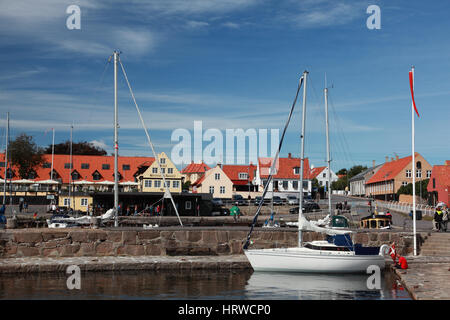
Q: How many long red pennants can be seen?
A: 1